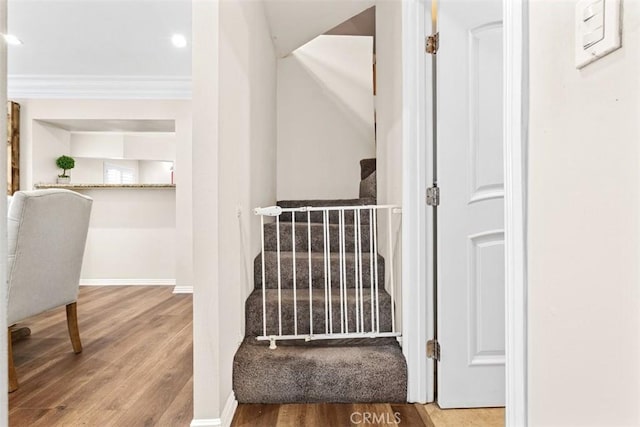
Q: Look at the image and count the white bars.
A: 13